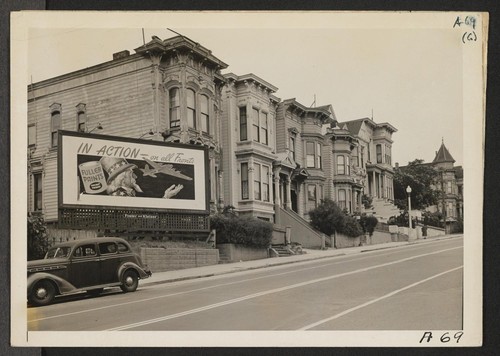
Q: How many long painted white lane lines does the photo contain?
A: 3